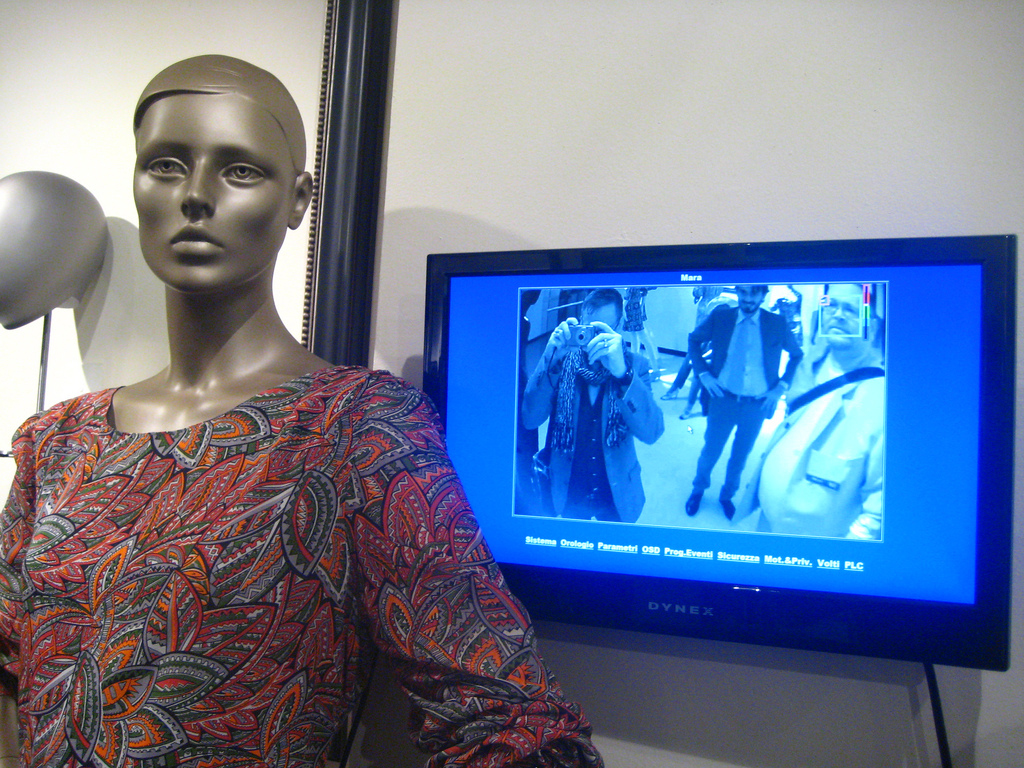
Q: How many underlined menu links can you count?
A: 9